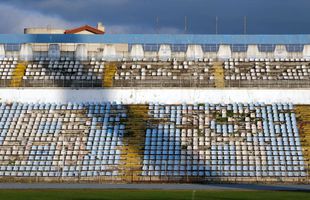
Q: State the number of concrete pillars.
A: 12